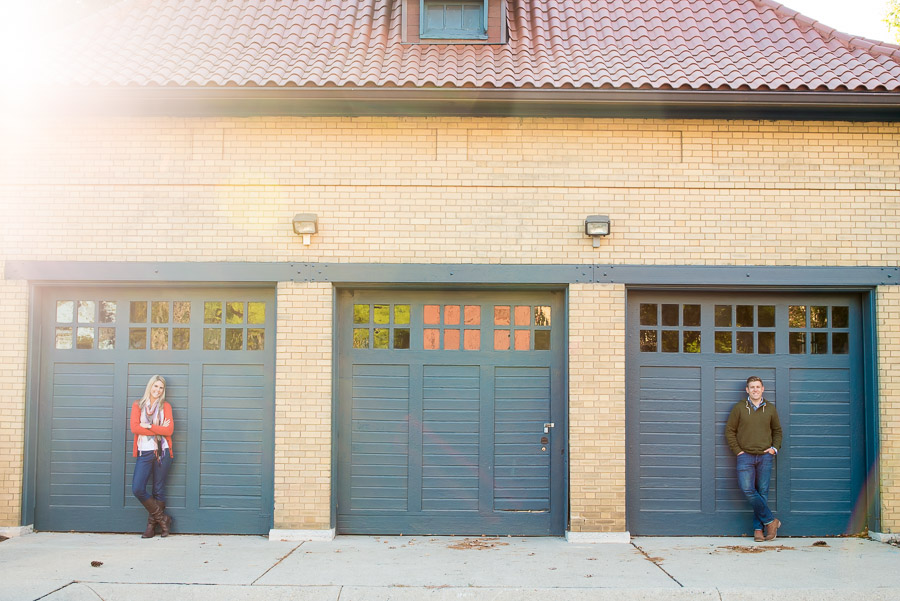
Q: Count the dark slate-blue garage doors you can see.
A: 3